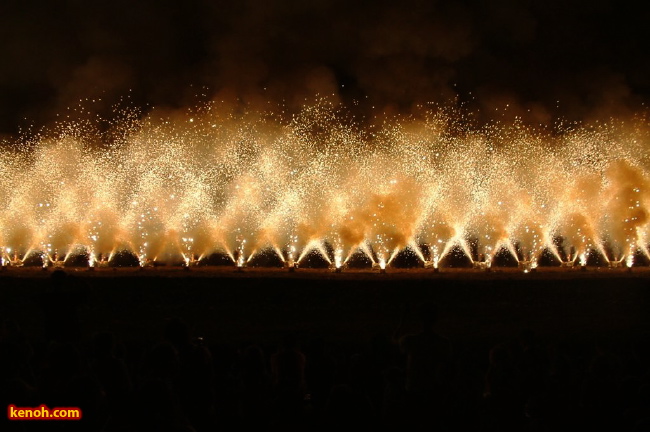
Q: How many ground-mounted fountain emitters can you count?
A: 14